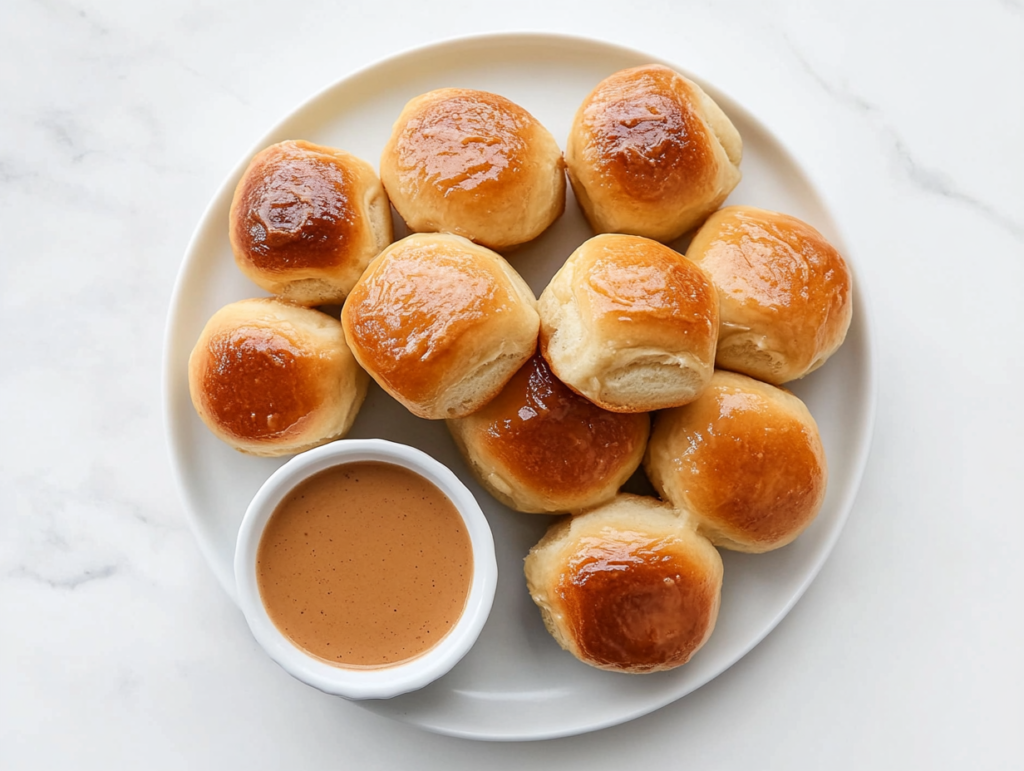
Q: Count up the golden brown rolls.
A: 10